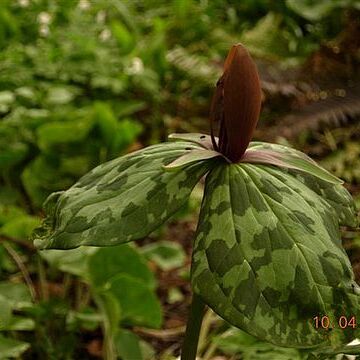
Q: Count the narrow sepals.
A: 3